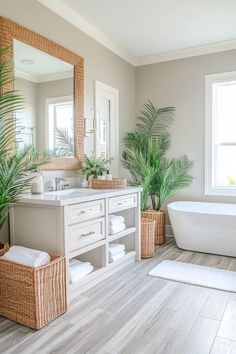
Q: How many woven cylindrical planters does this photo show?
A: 2